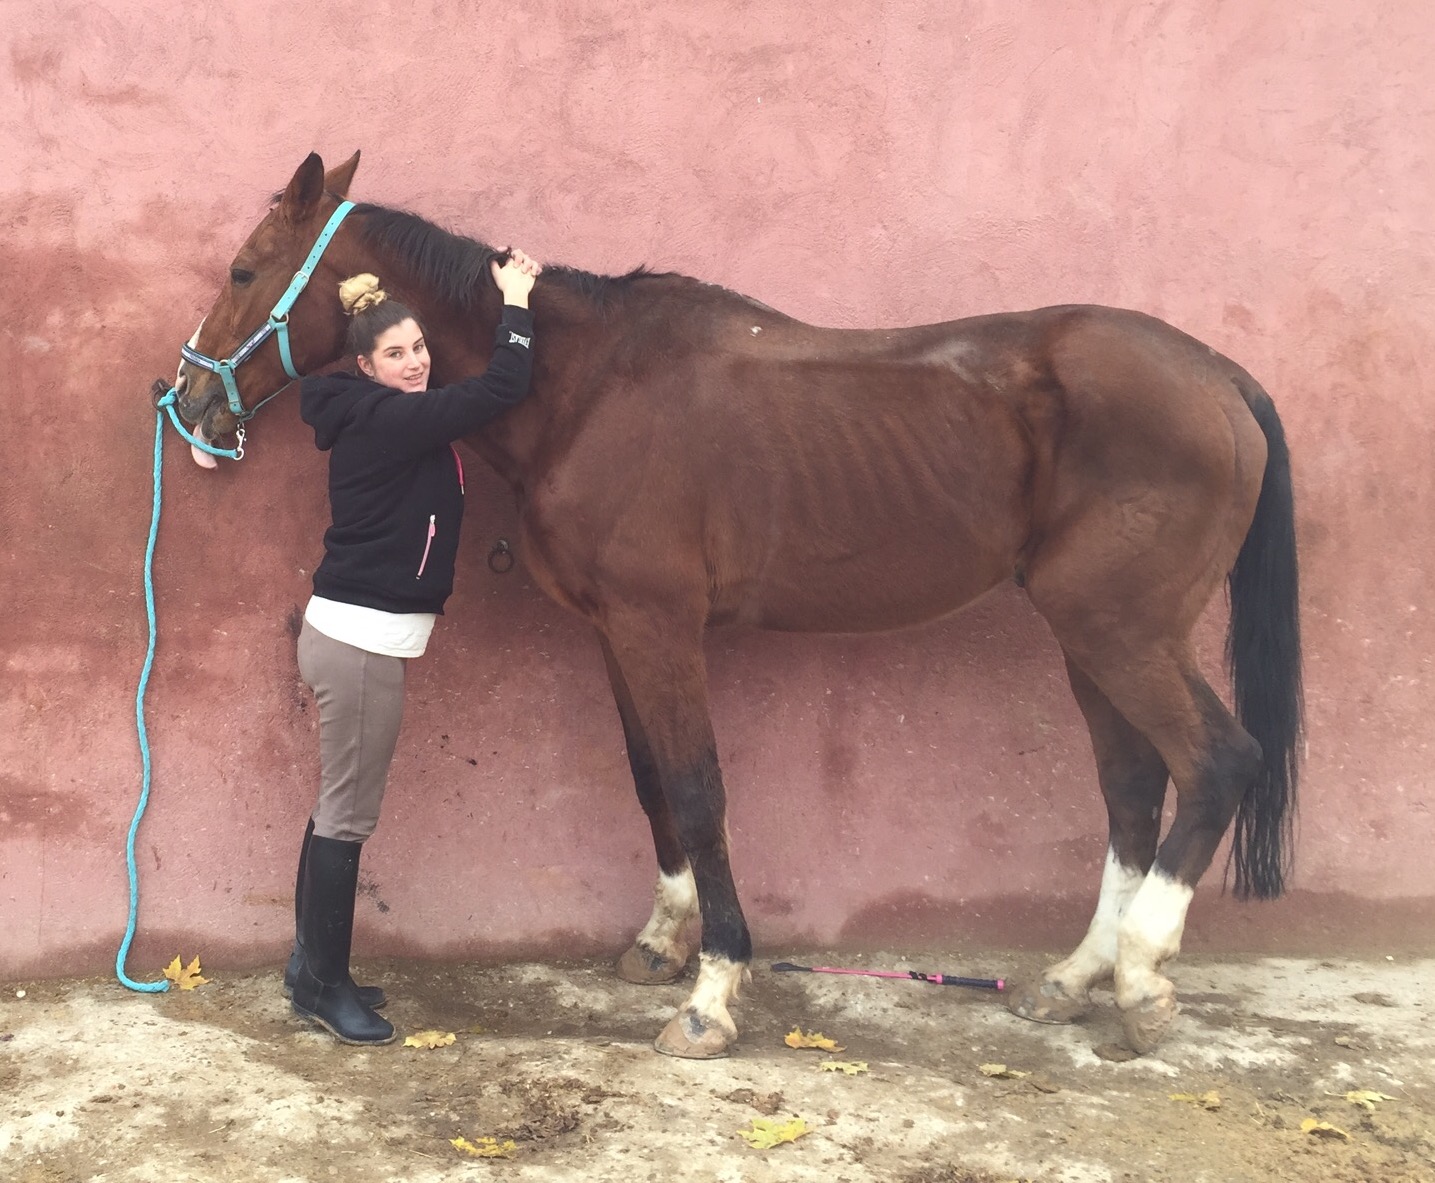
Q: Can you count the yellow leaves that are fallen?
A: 10